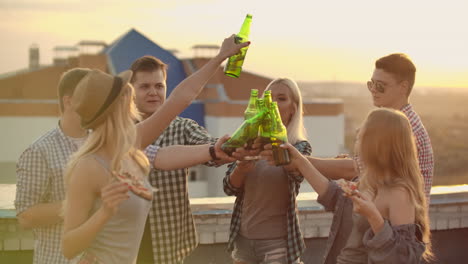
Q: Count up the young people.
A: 6